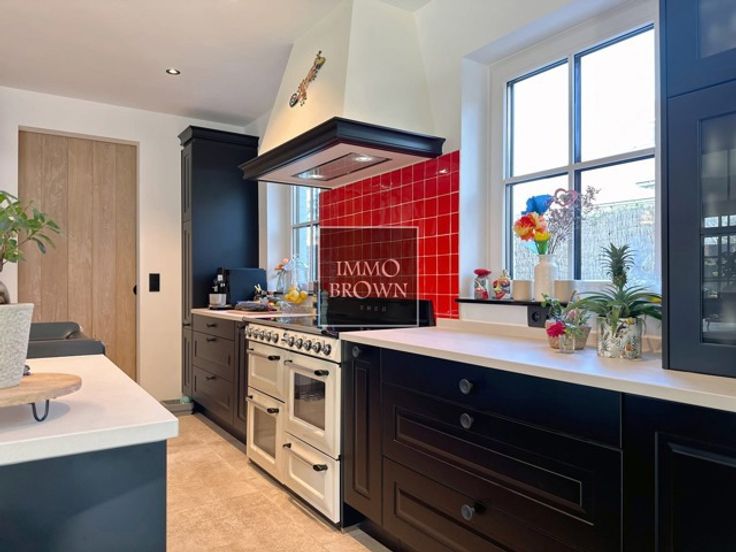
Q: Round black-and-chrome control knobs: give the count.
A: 10